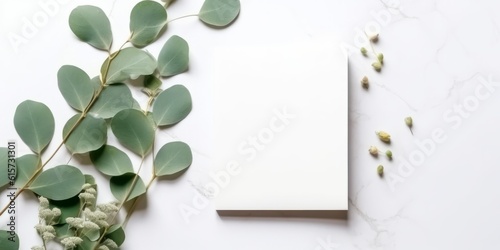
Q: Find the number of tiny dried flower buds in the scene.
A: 10